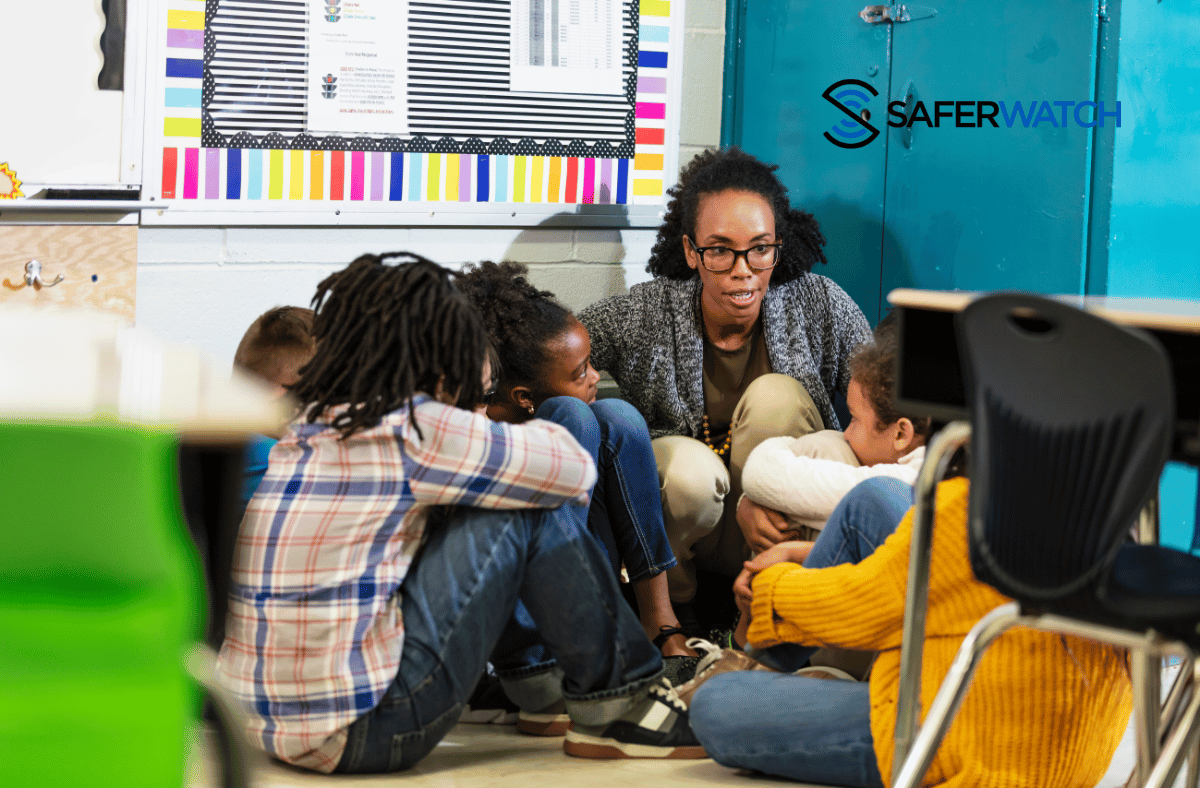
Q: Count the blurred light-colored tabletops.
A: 2